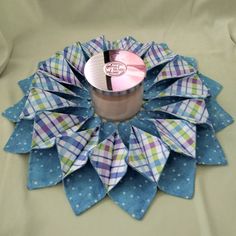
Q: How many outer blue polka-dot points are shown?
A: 12